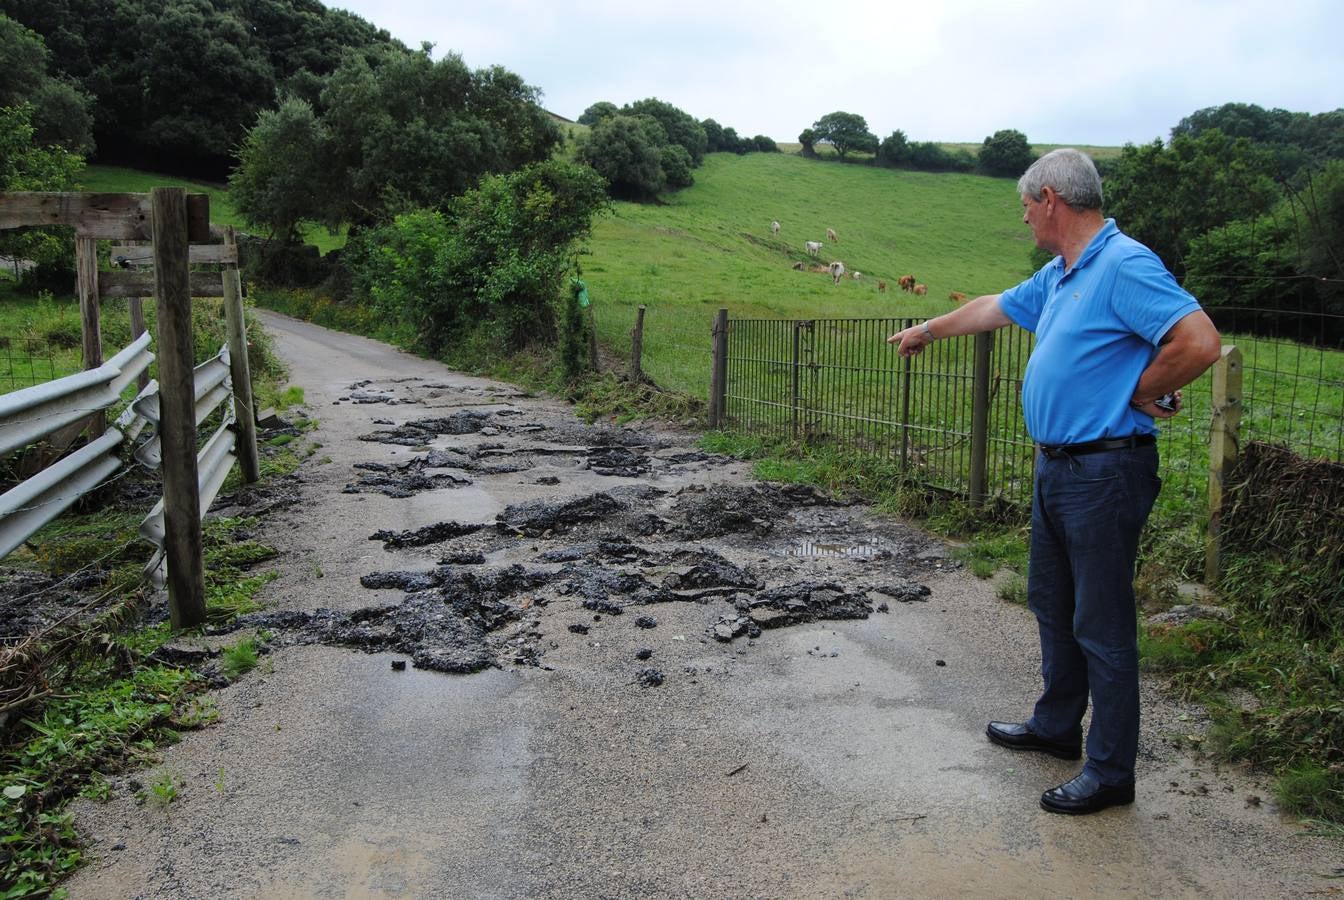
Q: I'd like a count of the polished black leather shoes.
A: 2